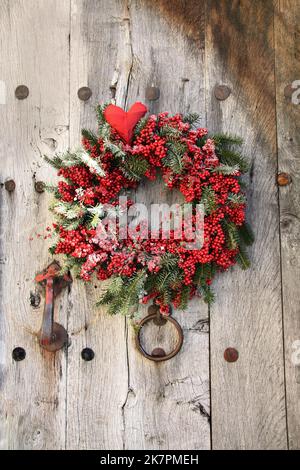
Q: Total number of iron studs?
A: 12